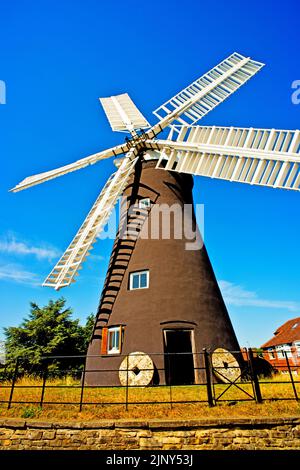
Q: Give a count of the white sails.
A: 5